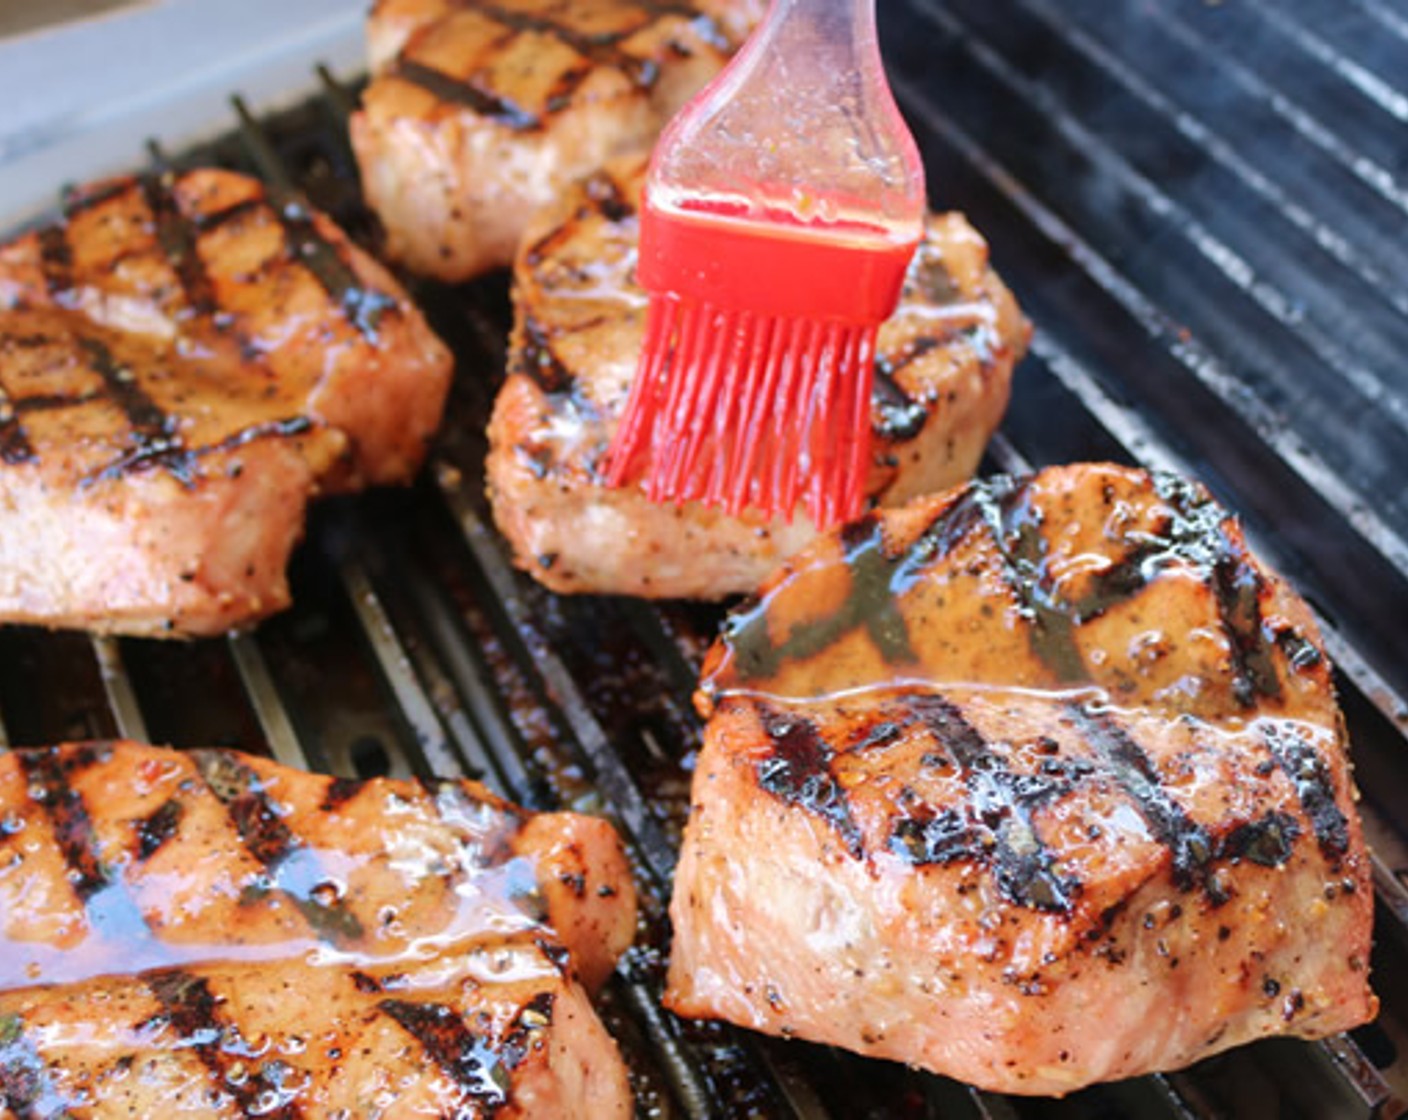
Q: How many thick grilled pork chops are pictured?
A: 5